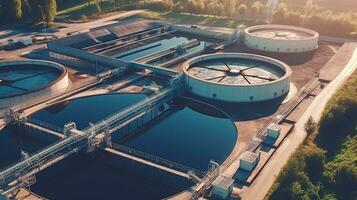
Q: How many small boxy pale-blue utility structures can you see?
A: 3